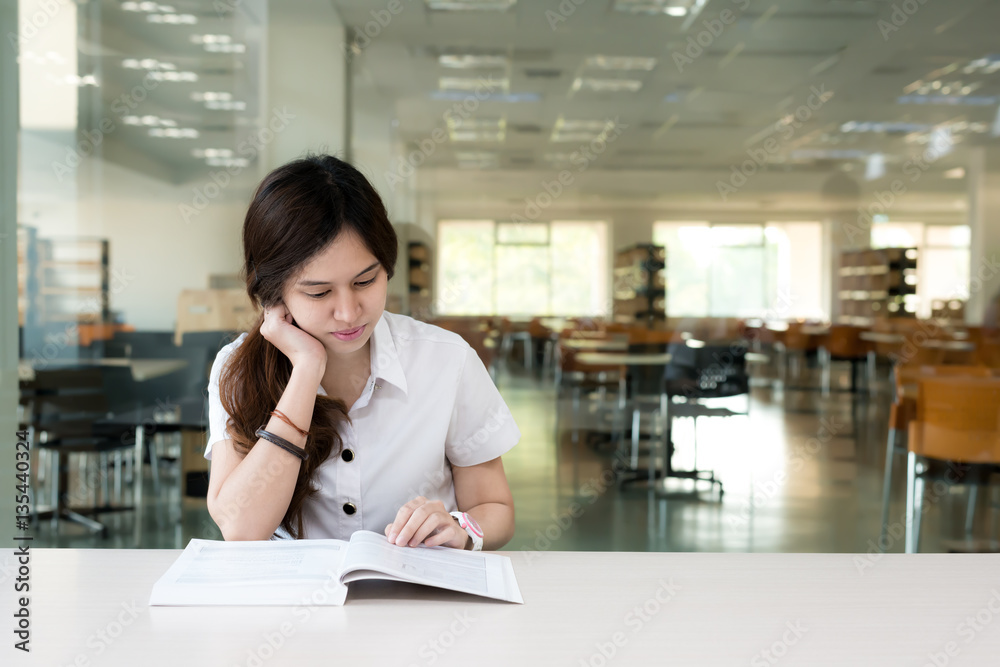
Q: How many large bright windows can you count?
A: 3